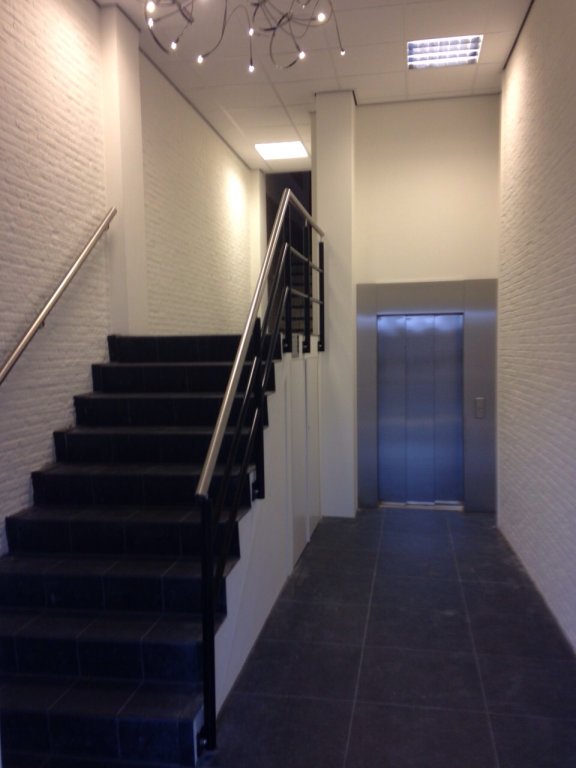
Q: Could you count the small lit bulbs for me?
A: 9